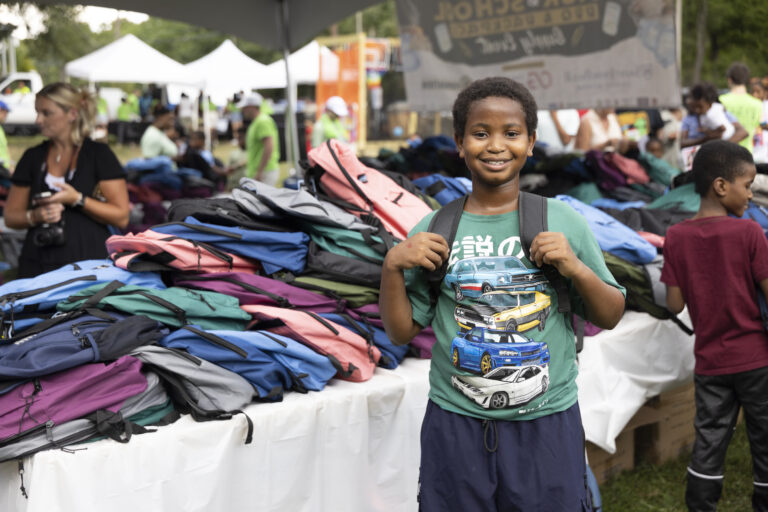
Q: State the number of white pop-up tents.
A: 3